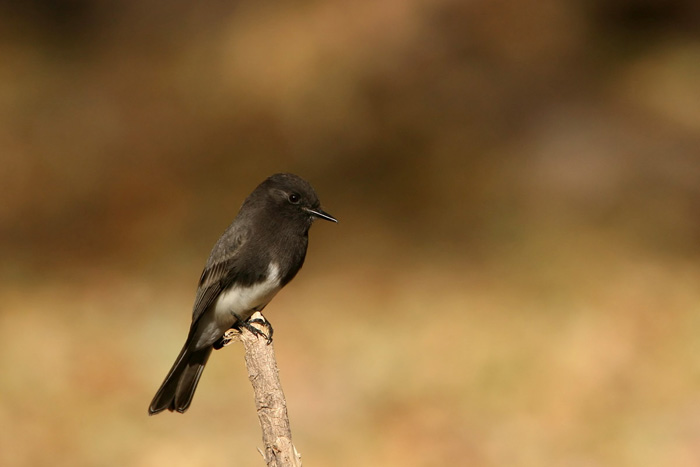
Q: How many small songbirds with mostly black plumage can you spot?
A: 1